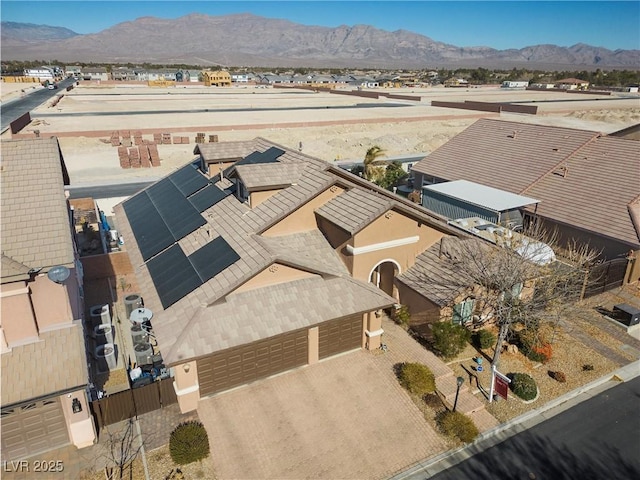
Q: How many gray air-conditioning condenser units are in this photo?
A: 6